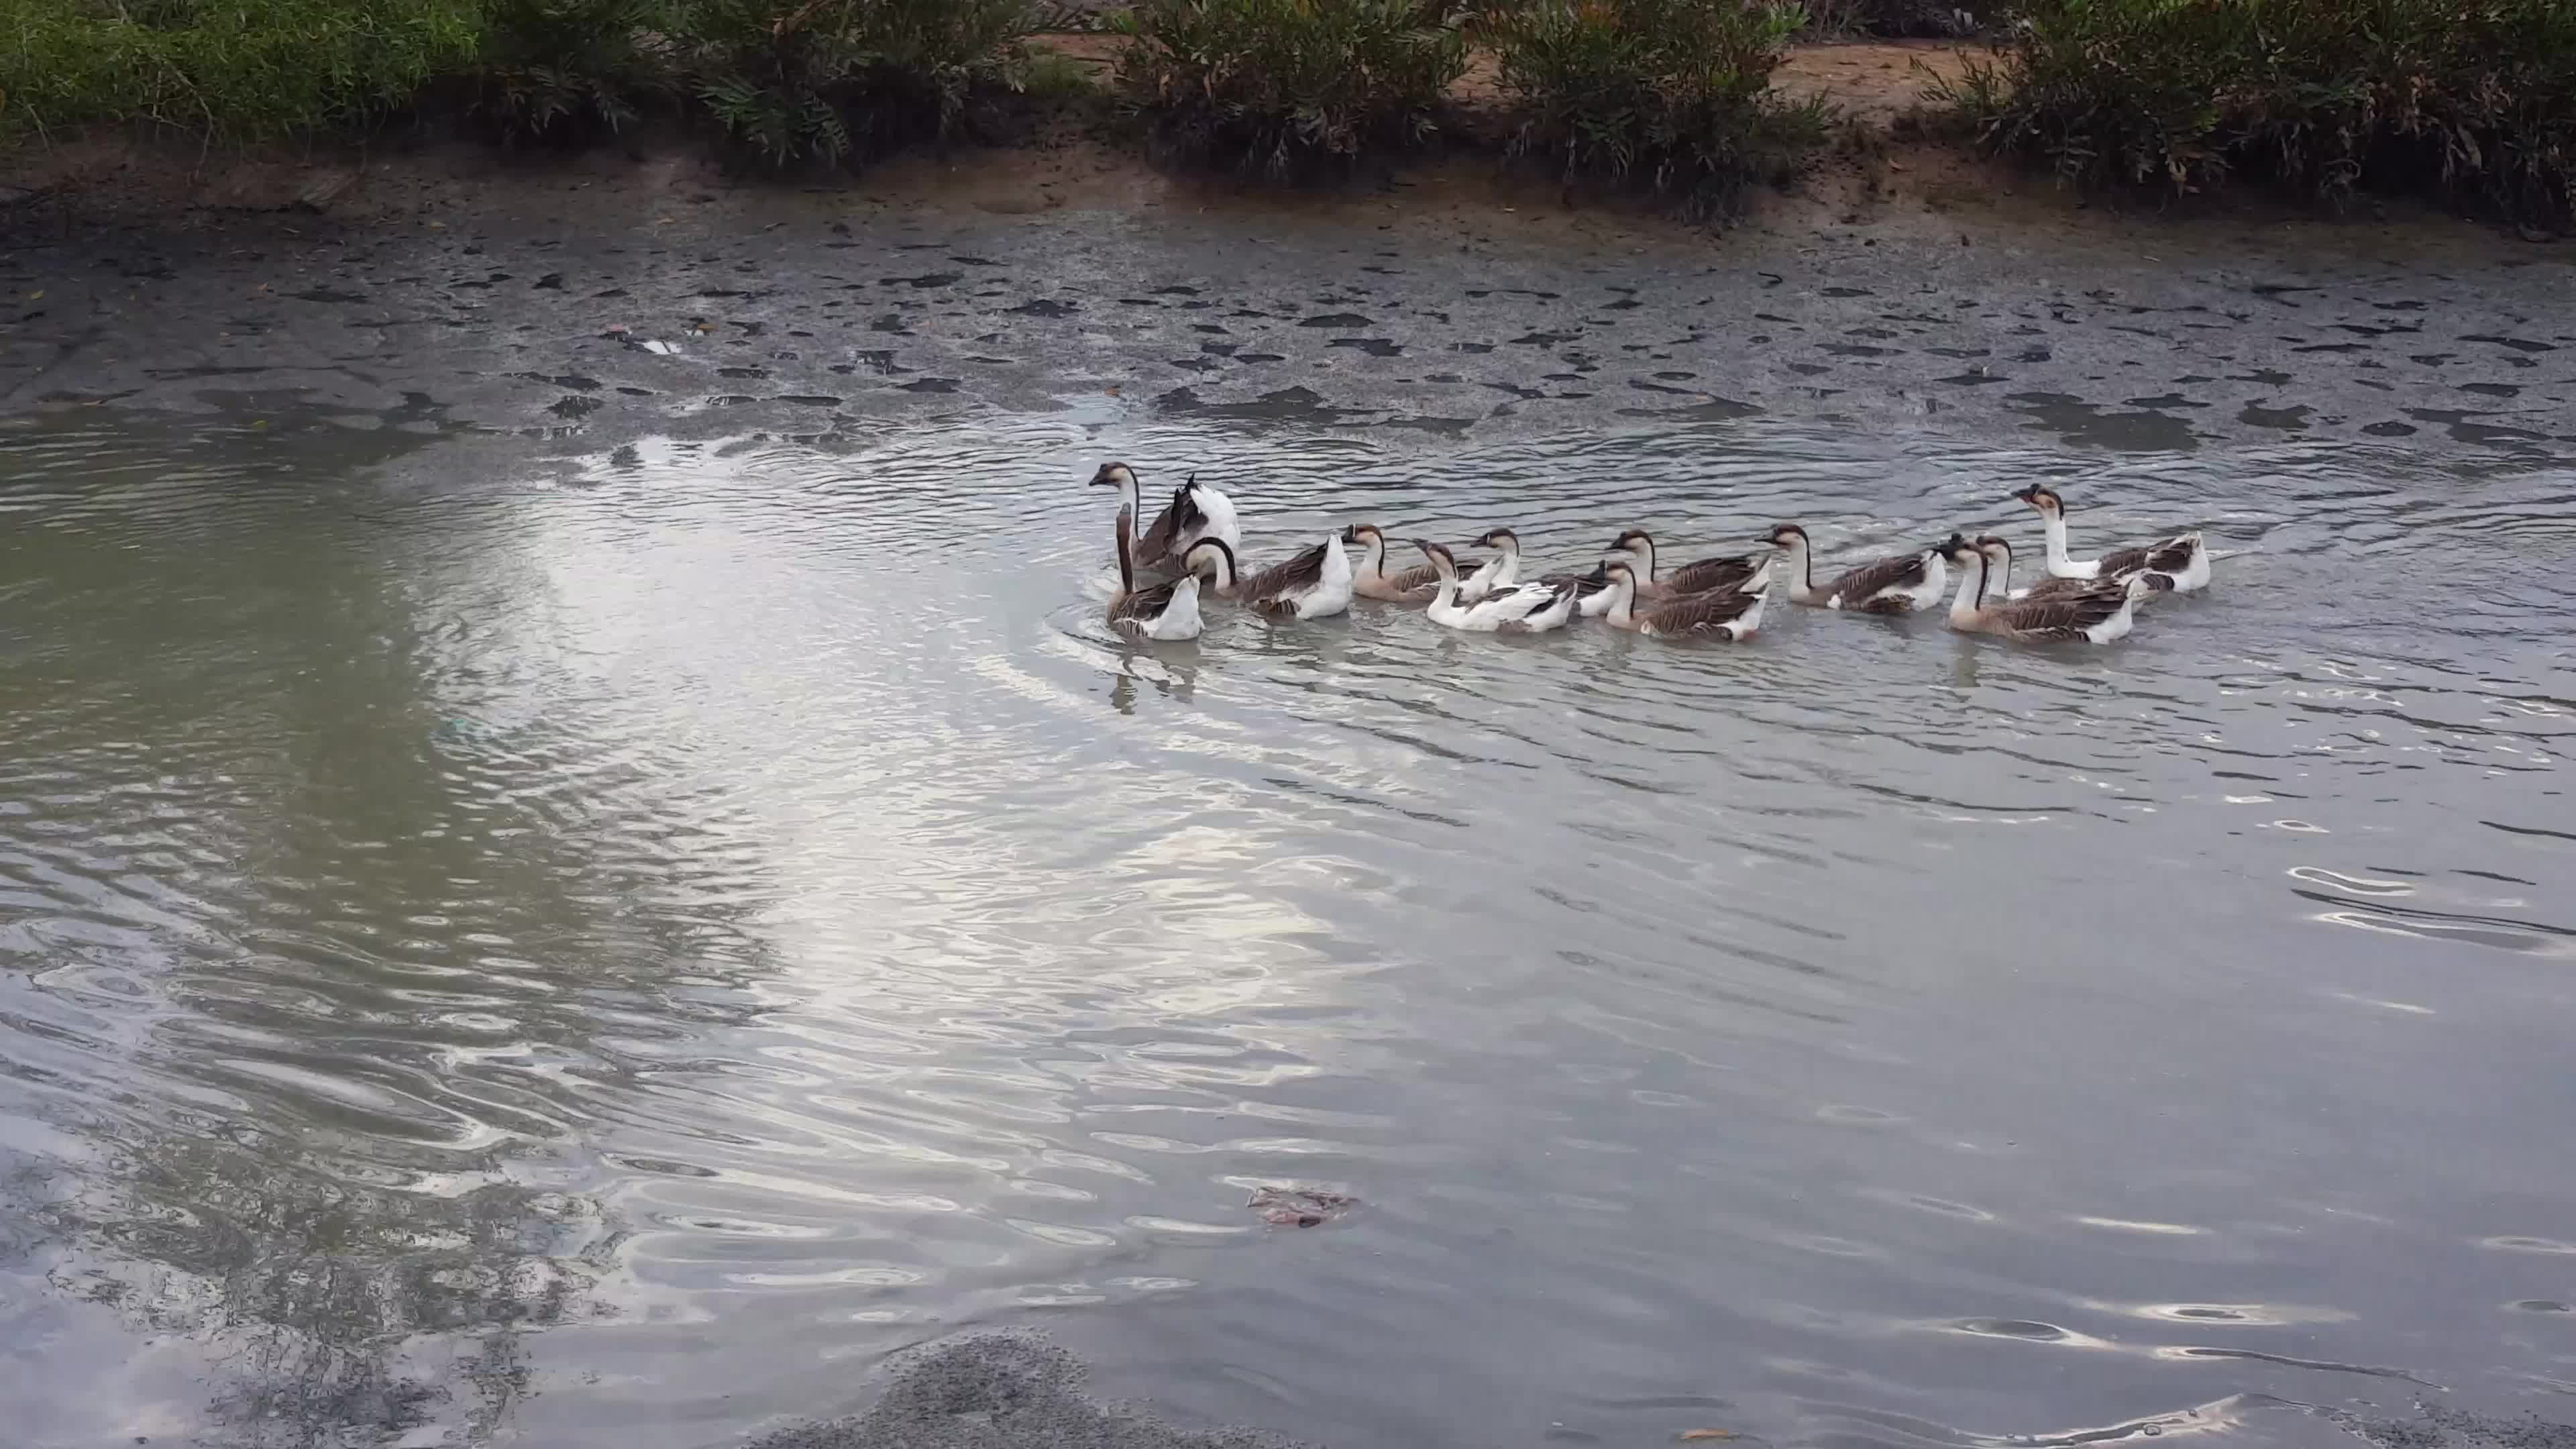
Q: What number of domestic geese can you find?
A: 12